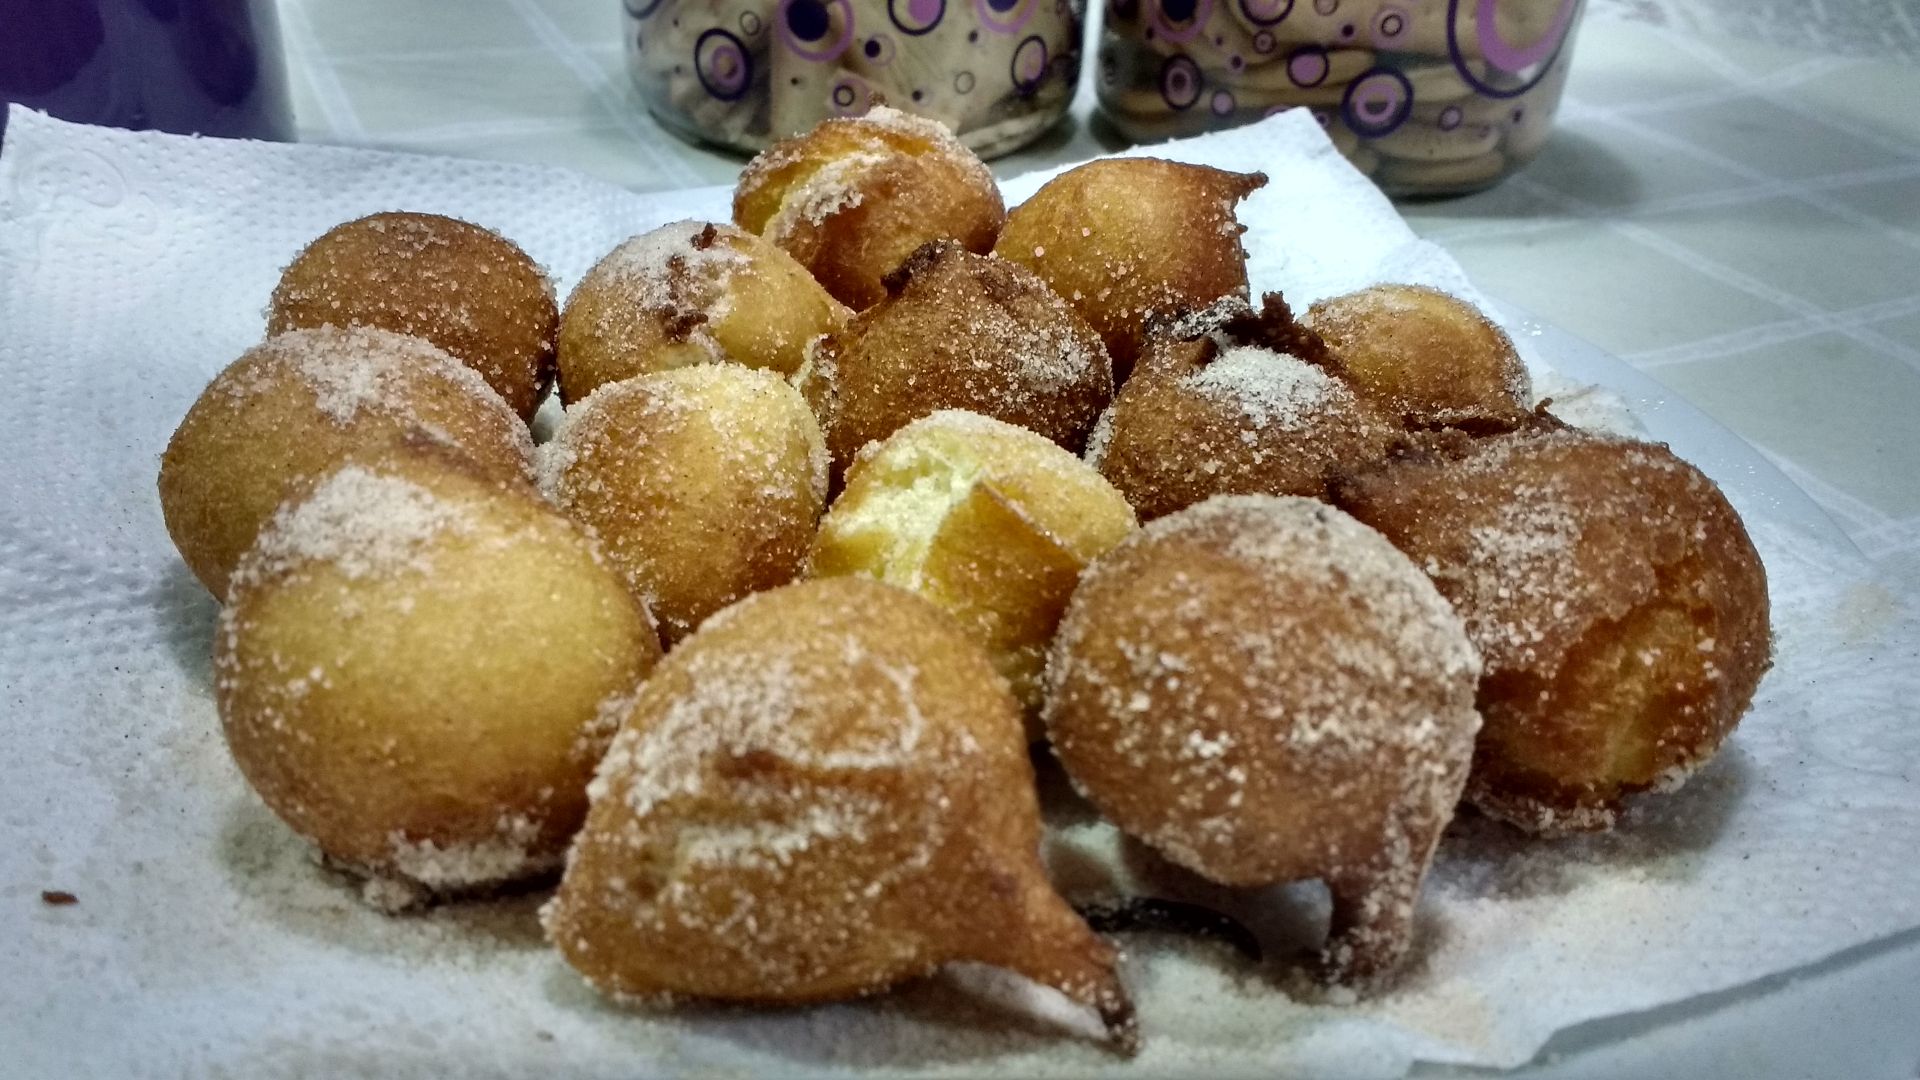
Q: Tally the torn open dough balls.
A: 1